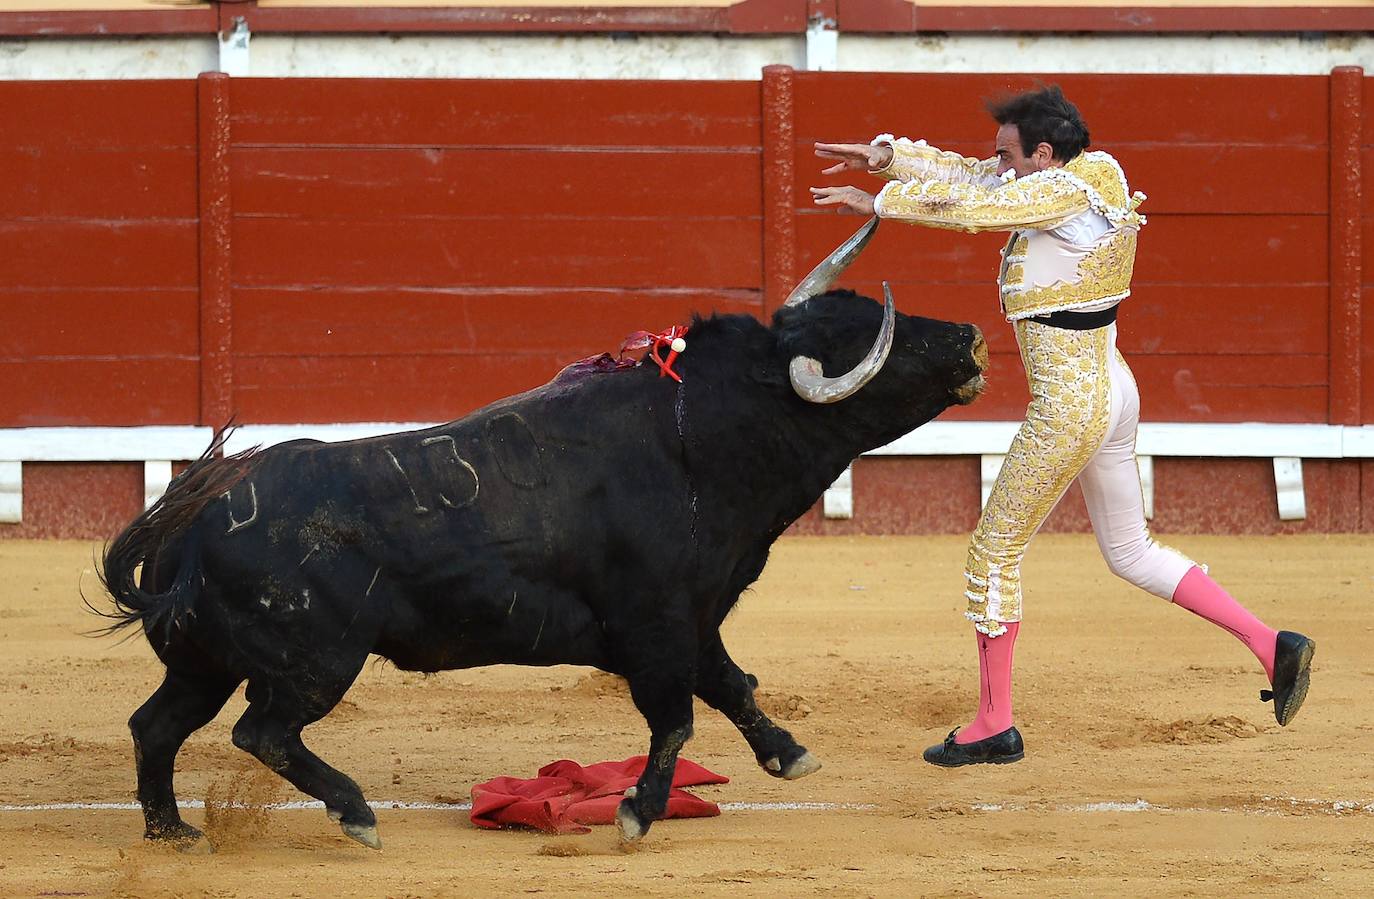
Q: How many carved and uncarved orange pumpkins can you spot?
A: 0